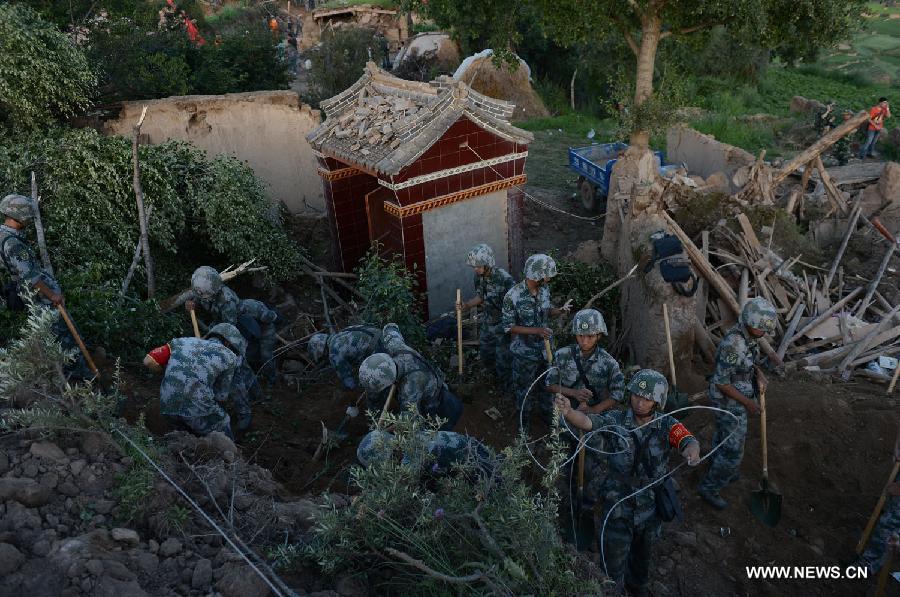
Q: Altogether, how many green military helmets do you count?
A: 11